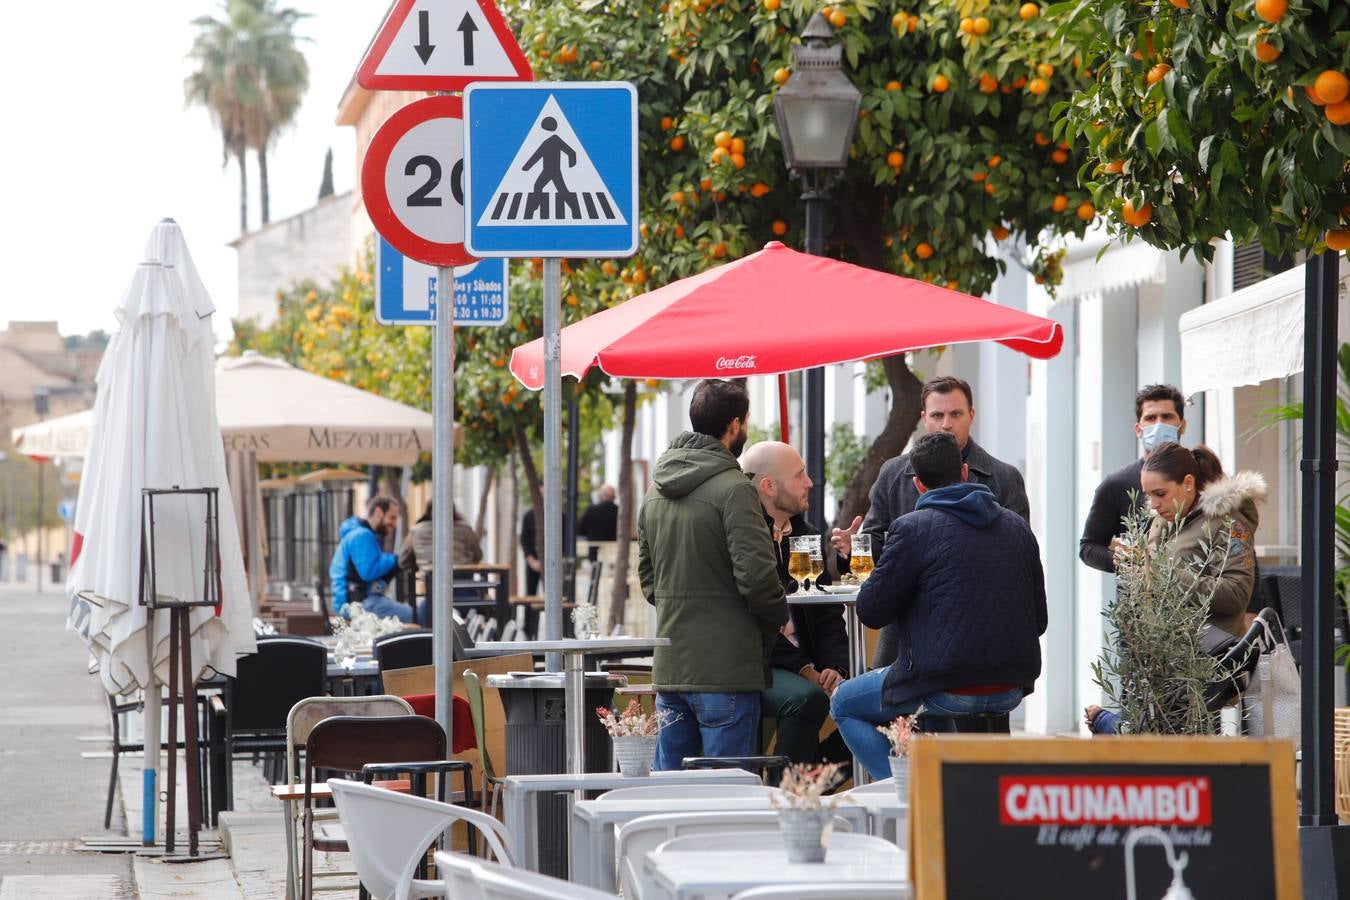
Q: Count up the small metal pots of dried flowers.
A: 3